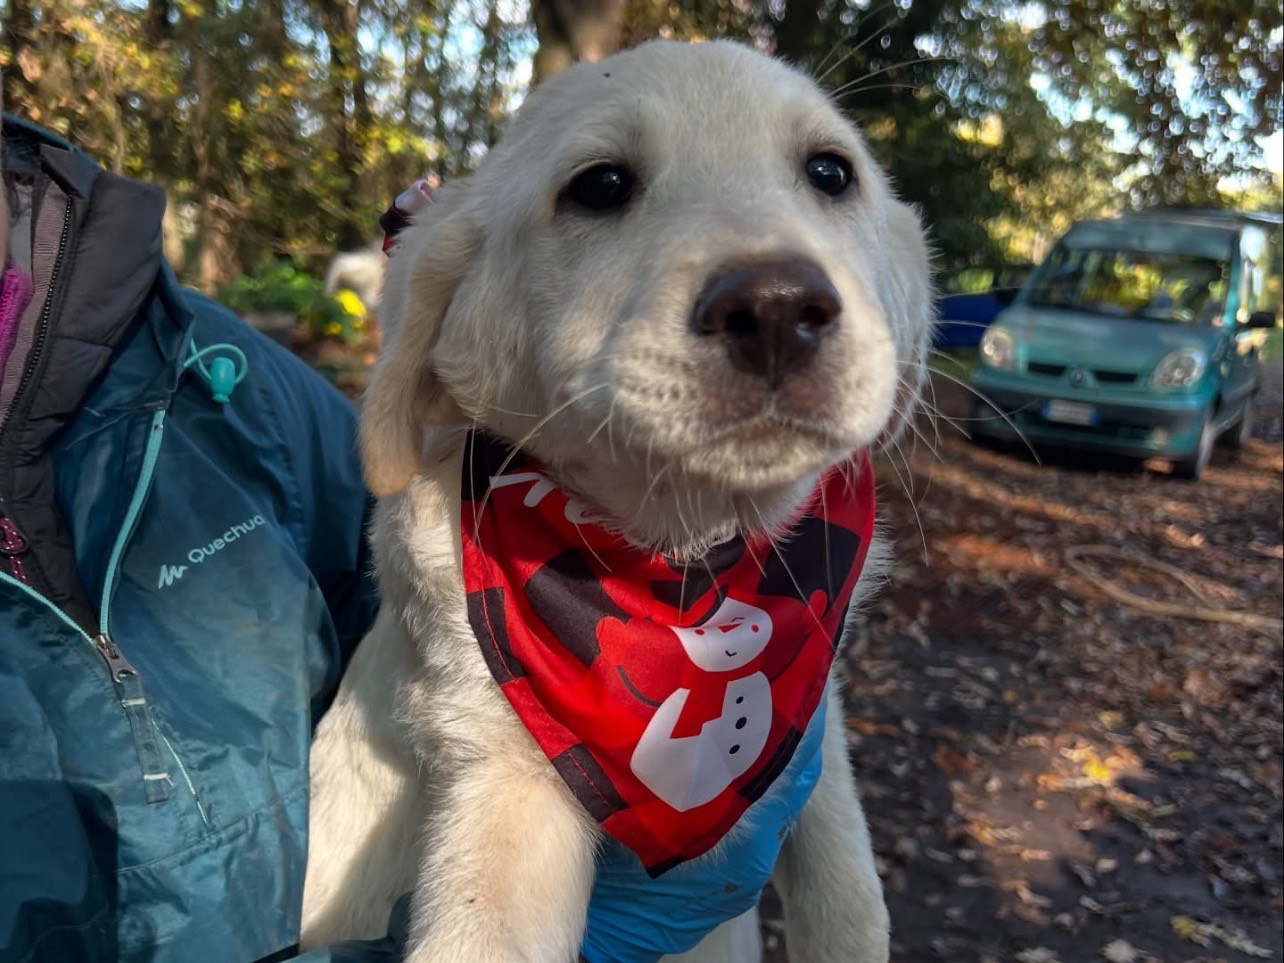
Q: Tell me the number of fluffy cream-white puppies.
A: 1